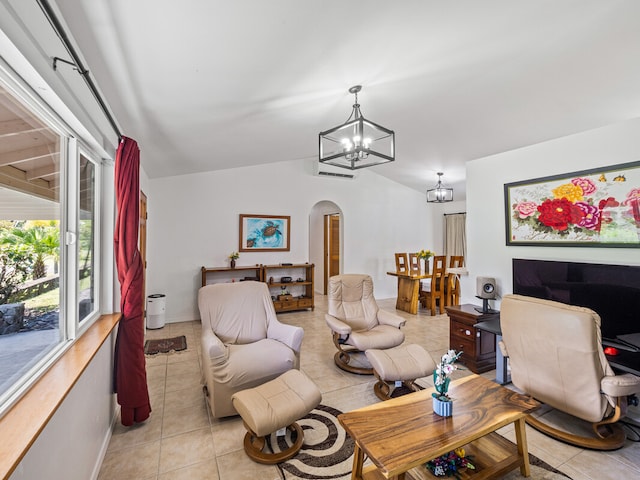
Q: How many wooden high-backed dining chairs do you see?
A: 4